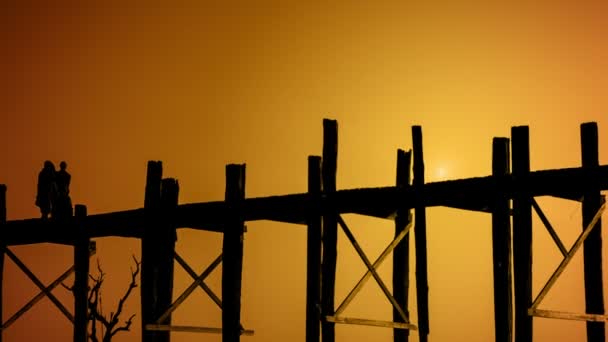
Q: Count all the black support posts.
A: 12